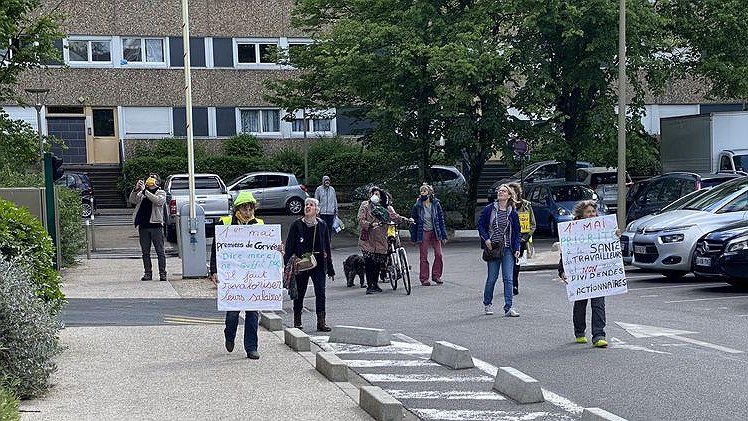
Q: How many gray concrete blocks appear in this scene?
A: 8